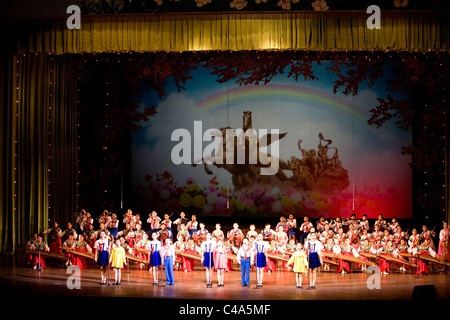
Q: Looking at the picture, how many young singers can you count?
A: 10